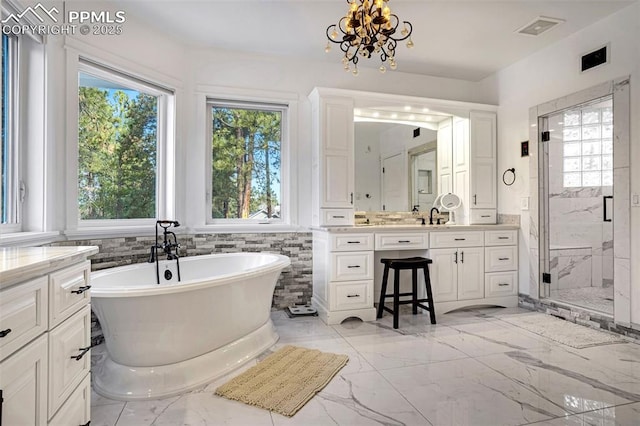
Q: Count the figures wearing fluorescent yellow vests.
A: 0